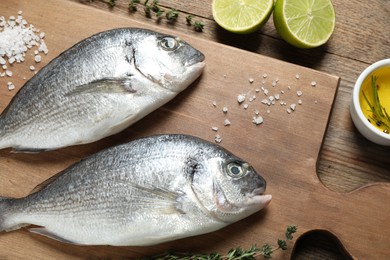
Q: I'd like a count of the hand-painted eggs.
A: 0